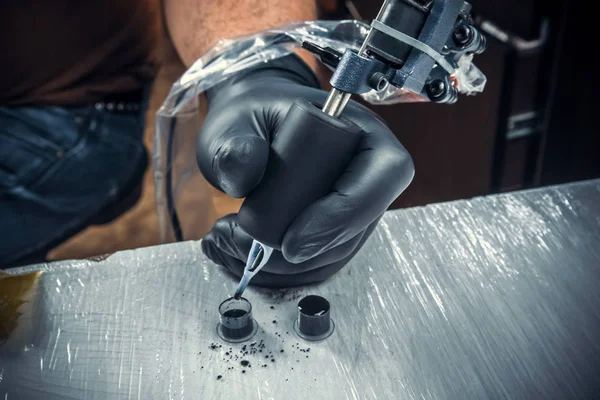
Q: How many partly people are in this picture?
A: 1